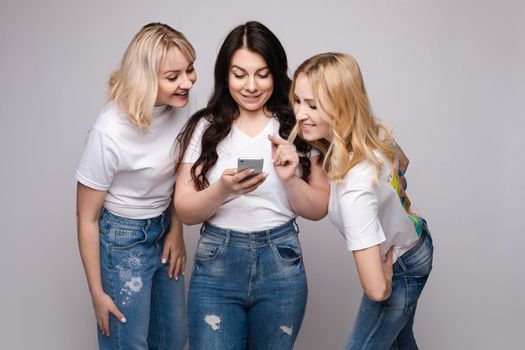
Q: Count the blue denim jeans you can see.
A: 3